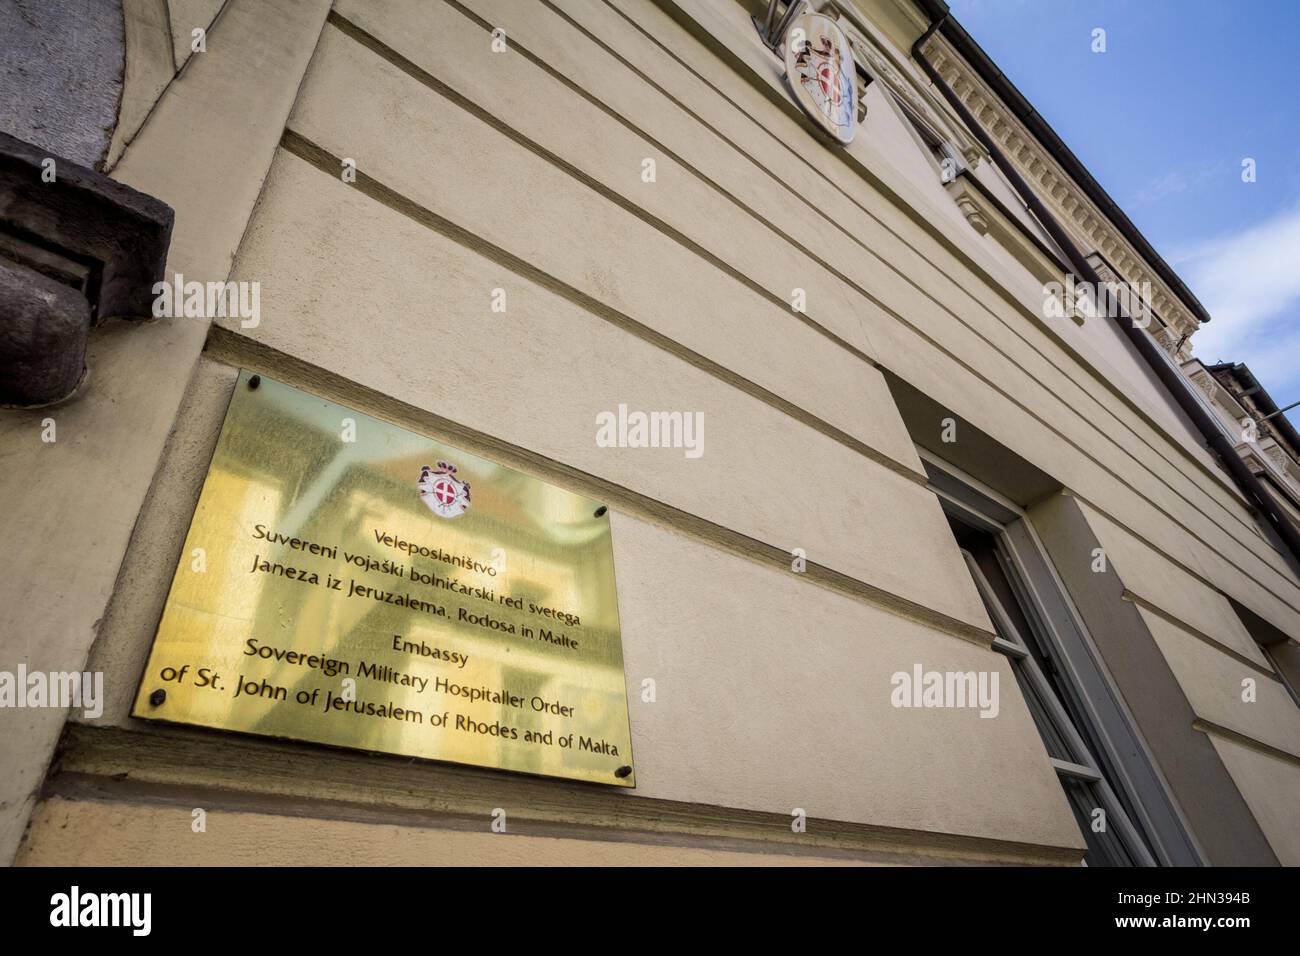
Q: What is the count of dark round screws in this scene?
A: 4